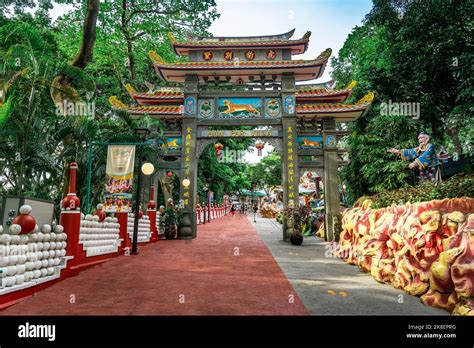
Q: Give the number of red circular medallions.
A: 4